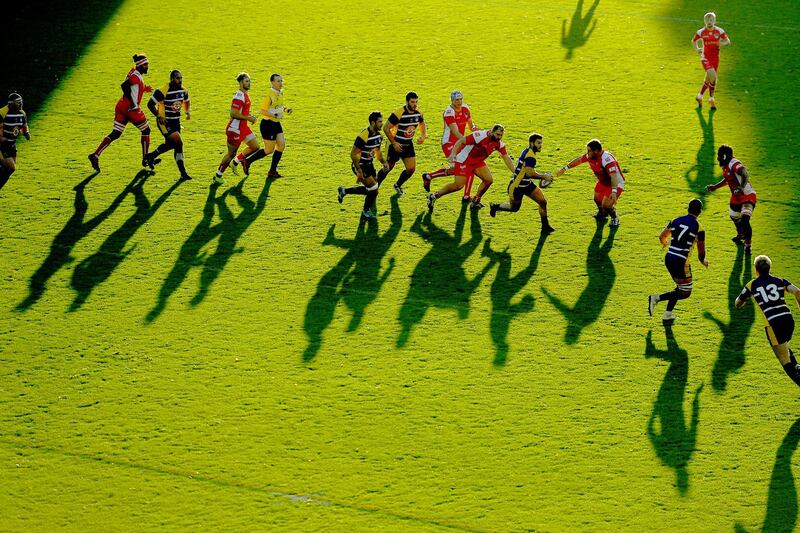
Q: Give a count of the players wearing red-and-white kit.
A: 7